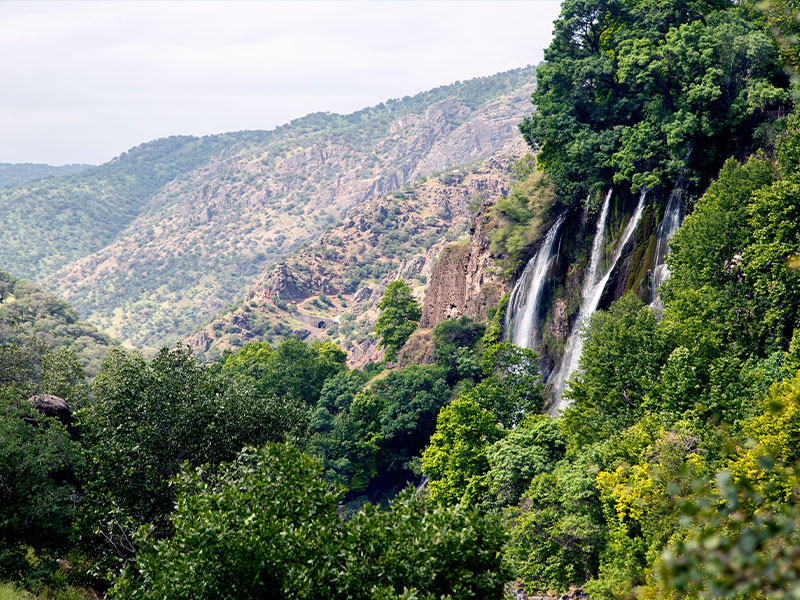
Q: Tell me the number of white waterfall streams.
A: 4